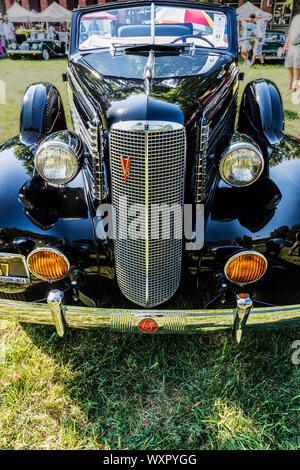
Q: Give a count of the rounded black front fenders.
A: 2